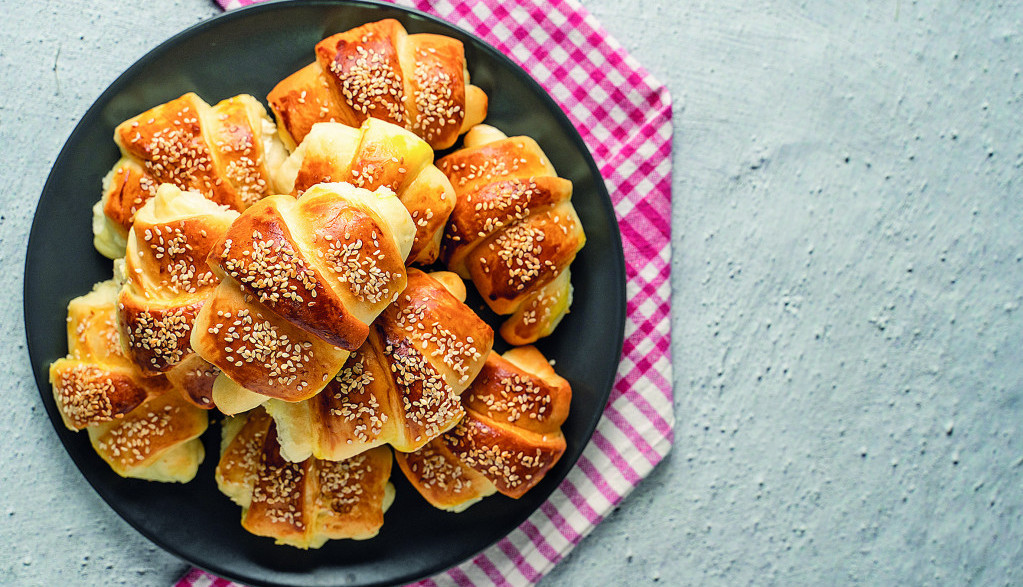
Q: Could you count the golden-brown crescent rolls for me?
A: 10